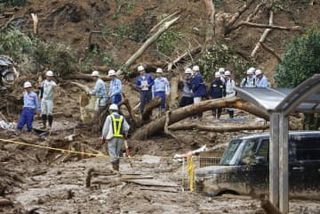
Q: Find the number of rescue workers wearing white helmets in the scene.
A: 15